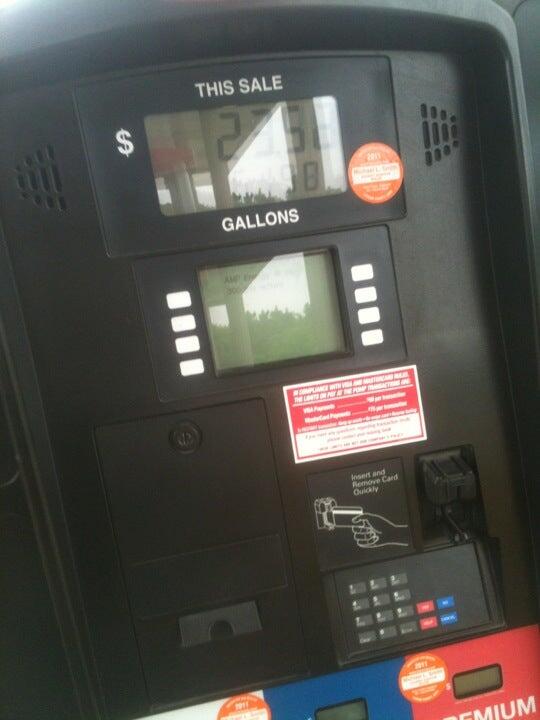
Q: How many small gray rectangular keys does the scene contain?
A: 12